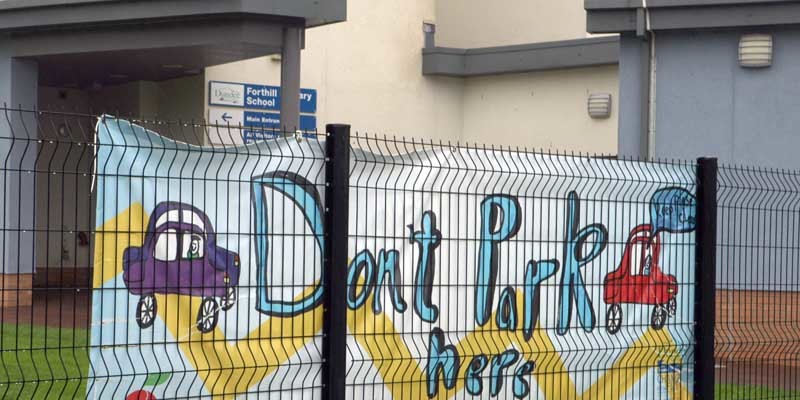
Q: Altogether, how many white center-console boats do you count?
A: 0